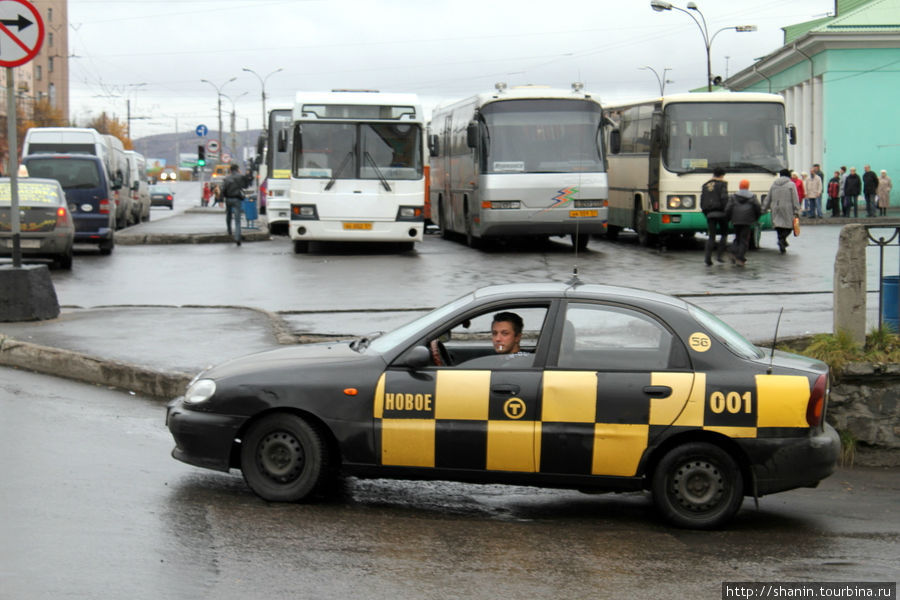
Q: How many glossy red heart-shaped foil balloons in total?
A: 0